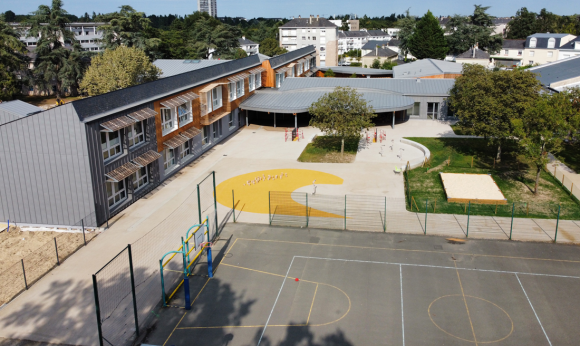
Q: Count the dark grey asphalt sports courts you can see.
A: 1